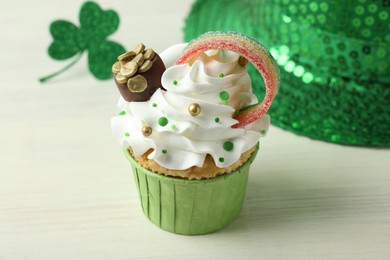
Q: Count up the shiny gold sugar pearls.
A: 3